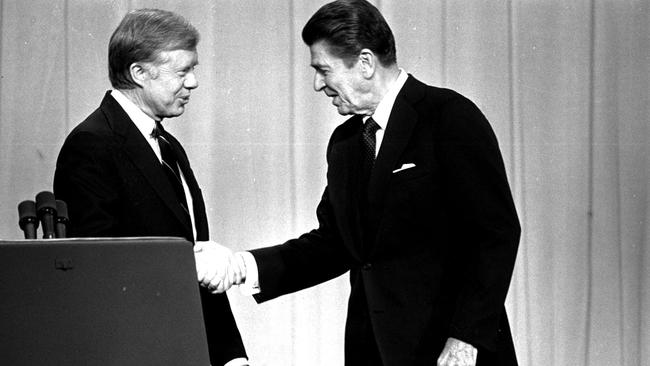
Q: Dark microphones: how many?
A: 3